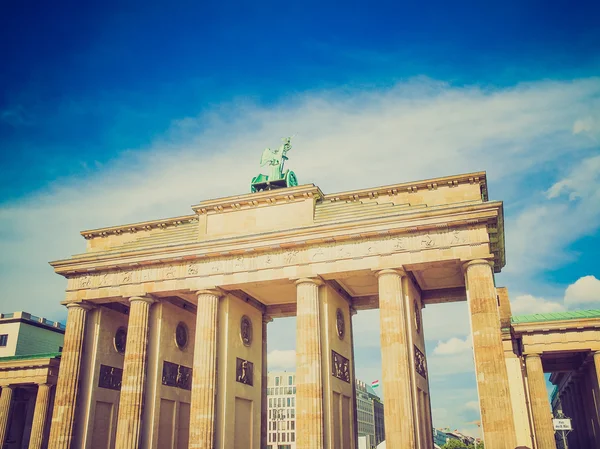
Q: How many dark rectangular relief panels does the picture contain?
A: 5